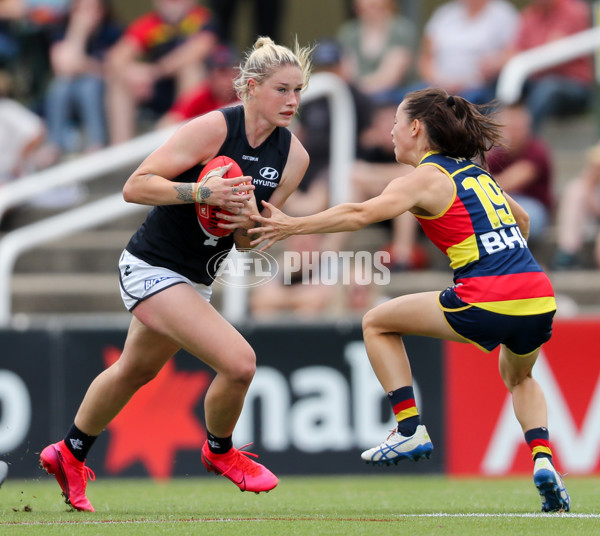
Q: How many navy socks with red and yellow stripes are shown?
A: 2